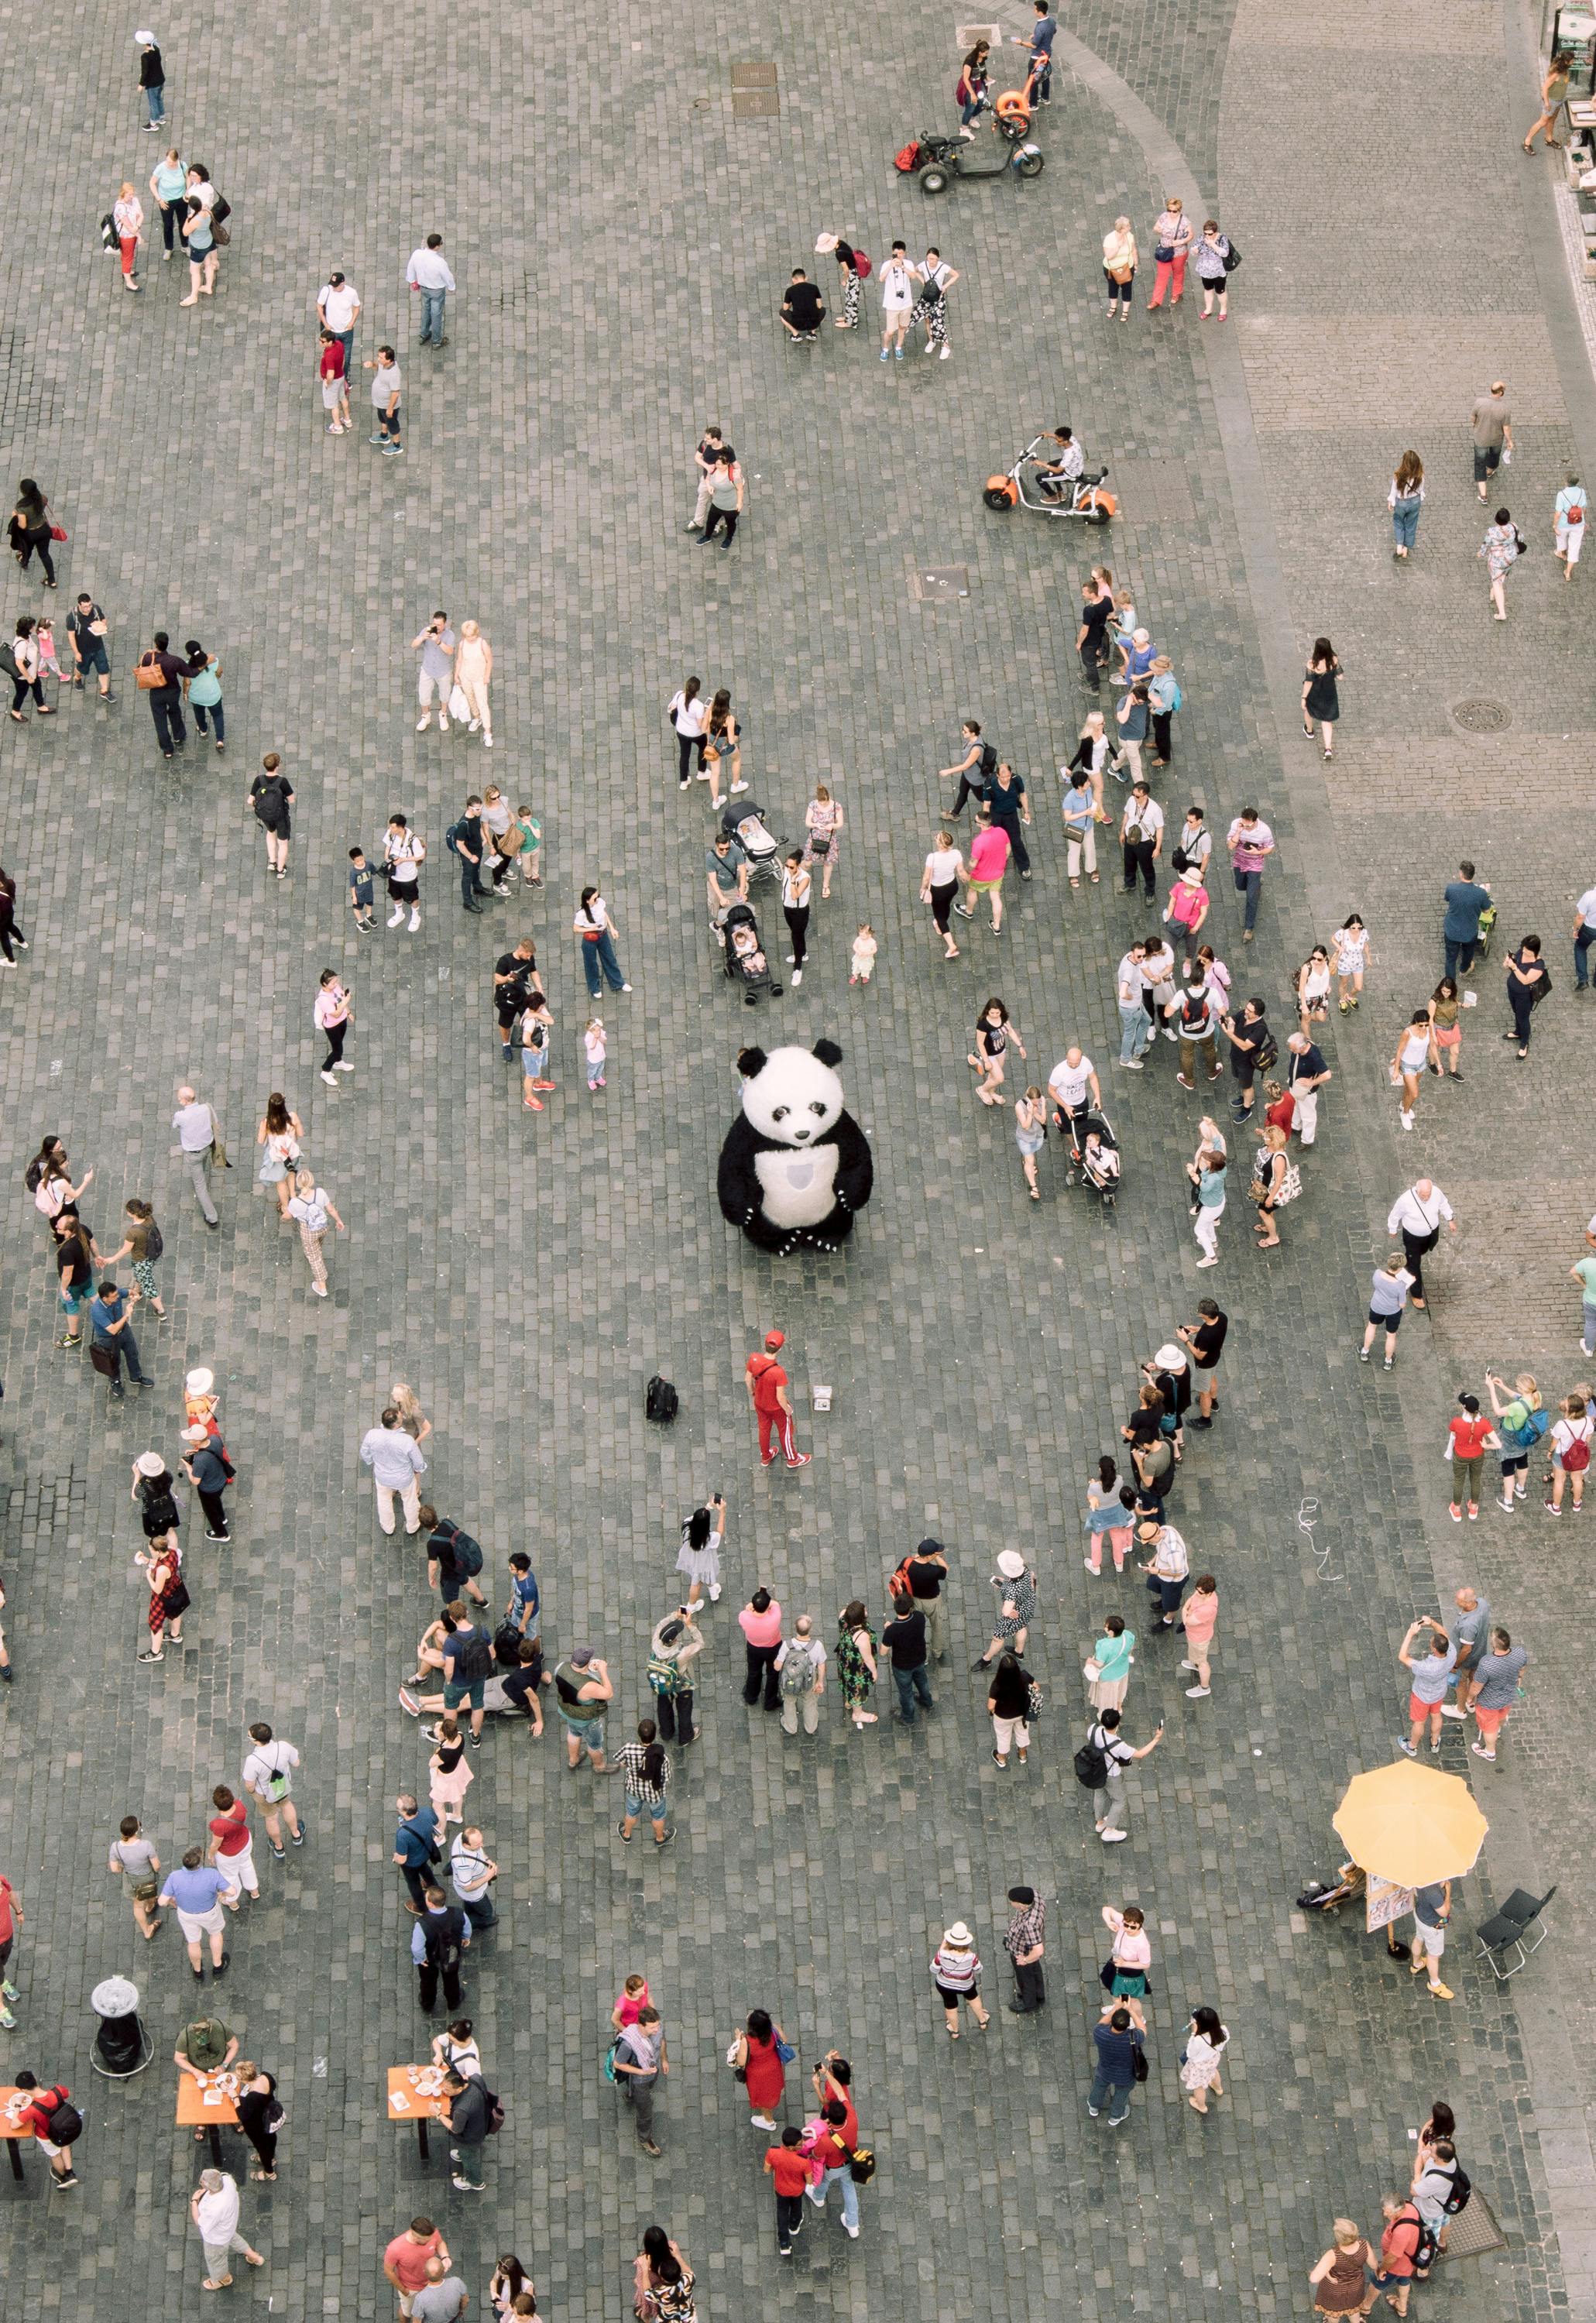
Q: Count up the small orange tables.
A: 3